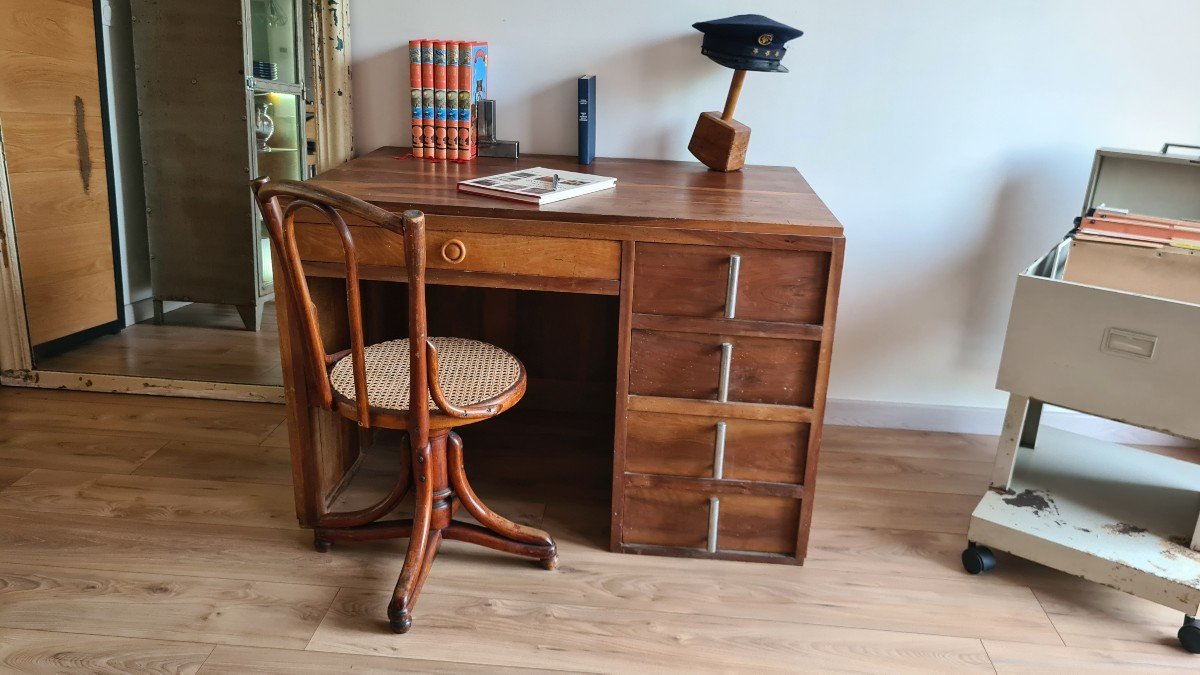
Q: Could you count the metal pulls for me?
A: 4